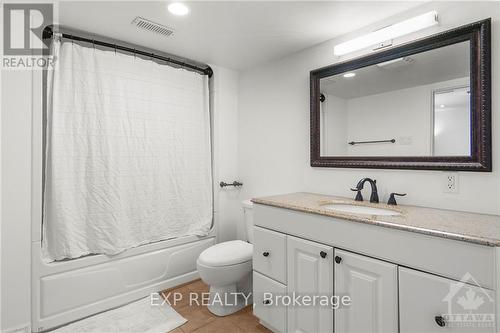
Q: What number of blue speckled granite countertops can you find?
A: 0